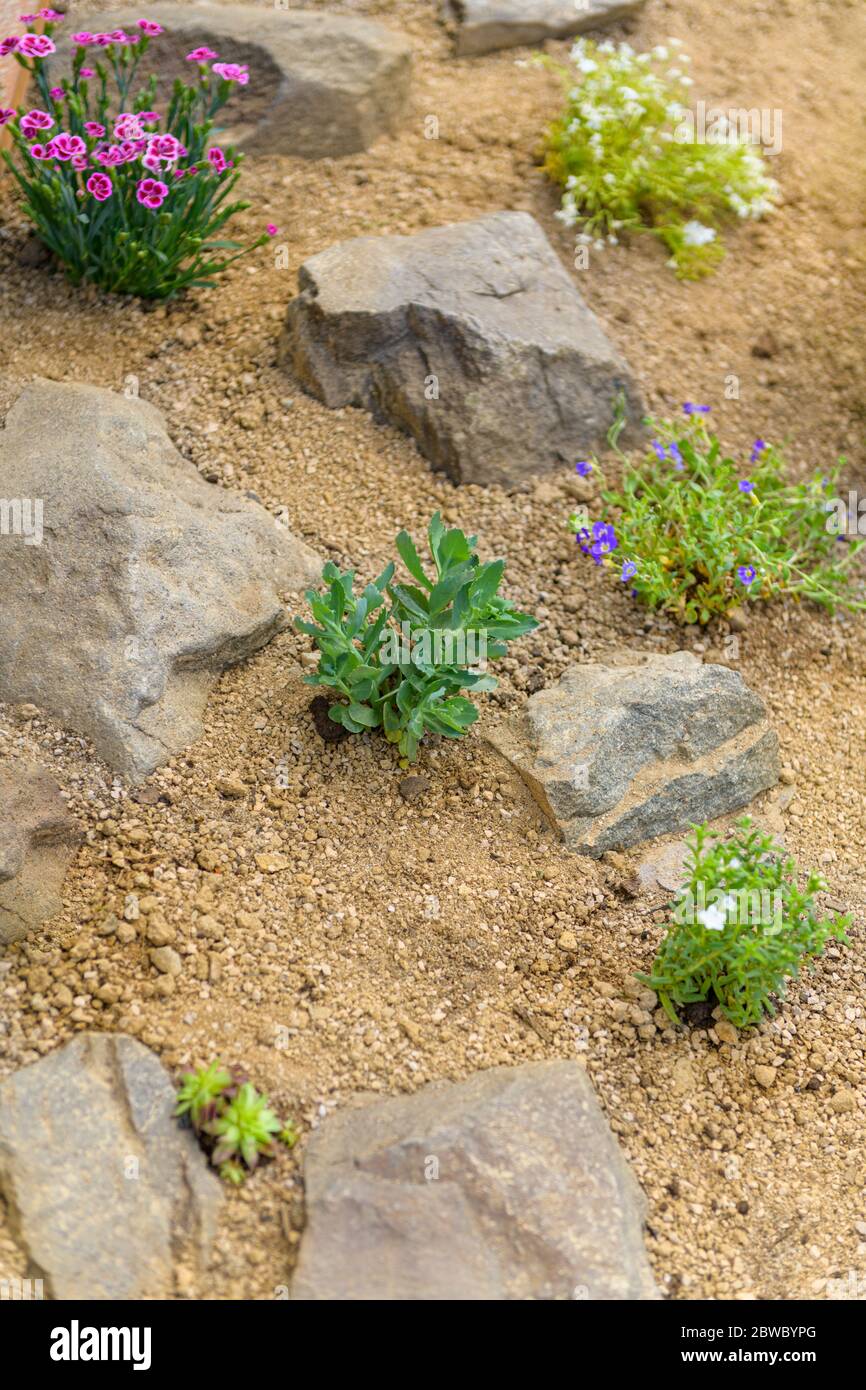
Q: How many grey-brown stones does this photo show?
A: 8